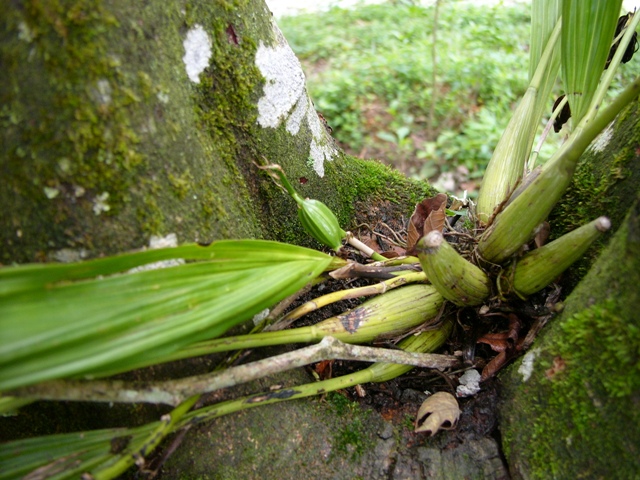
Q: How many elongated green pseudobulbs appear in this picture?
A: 6